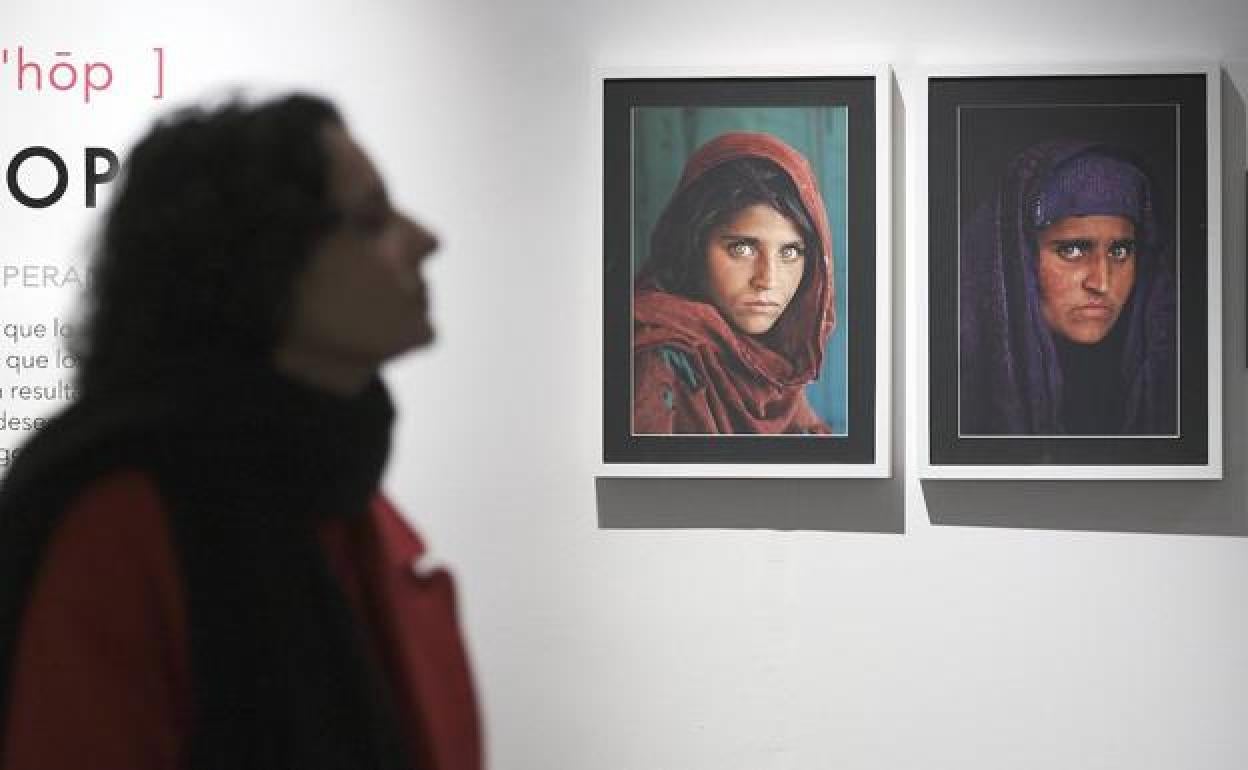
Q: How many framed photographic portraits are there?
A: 2